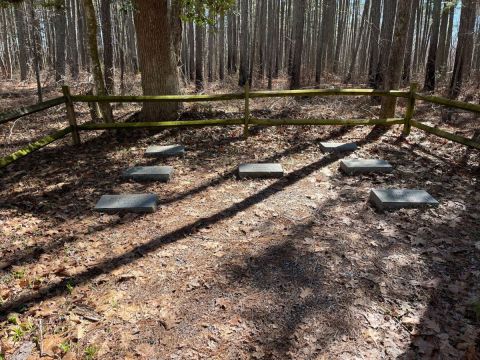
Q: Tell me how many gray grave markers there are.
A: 7